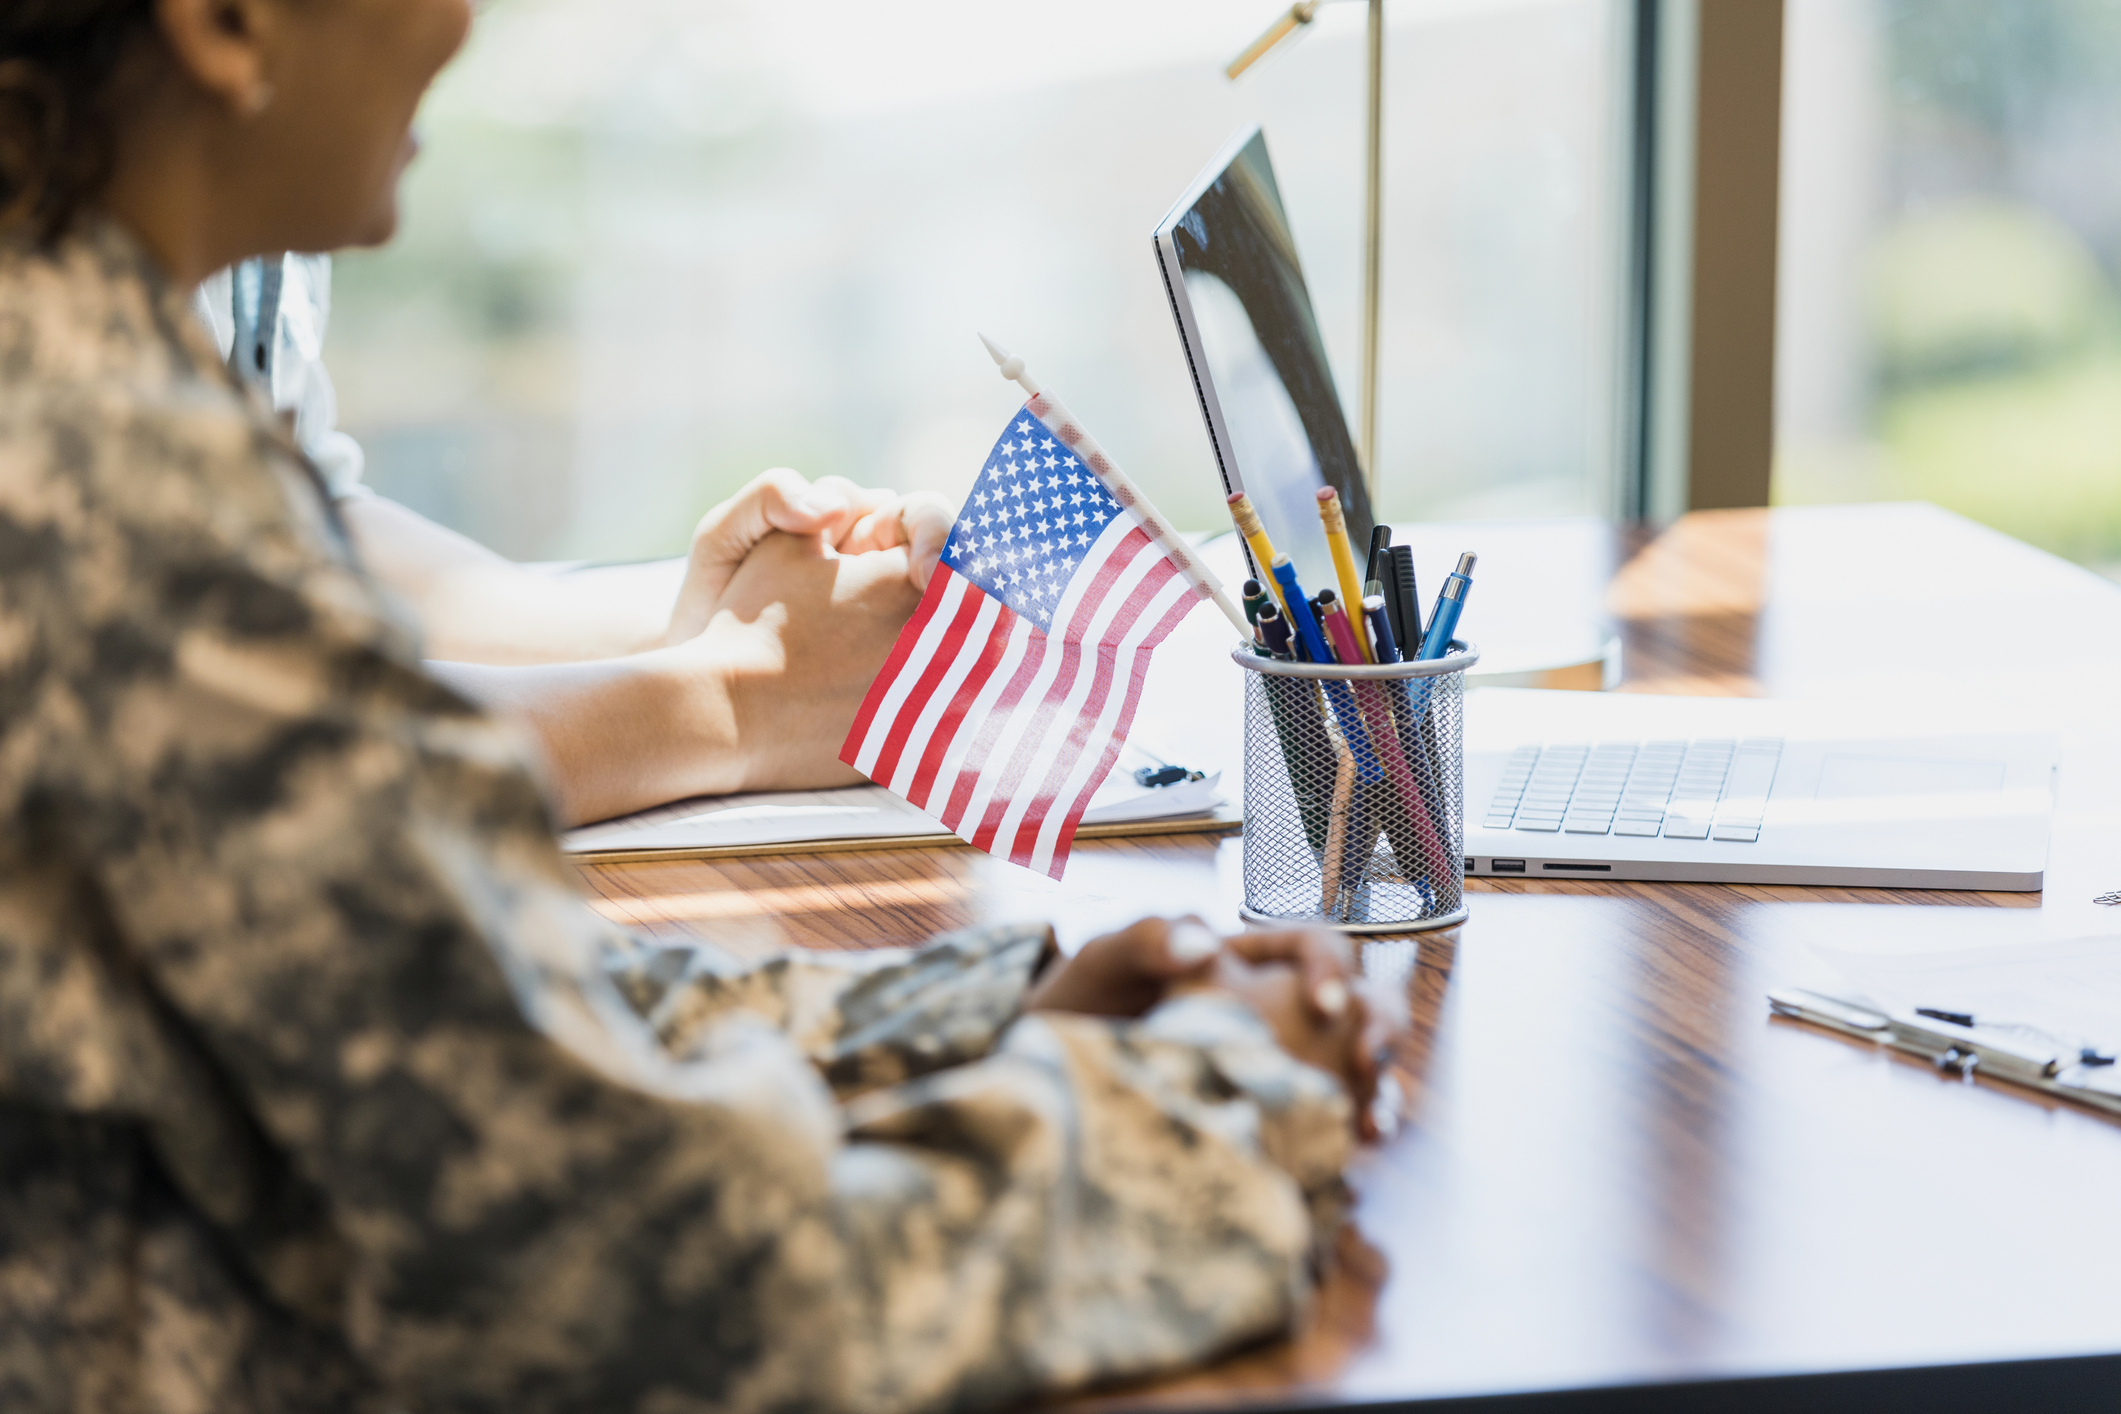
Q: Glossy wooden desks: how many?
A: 1